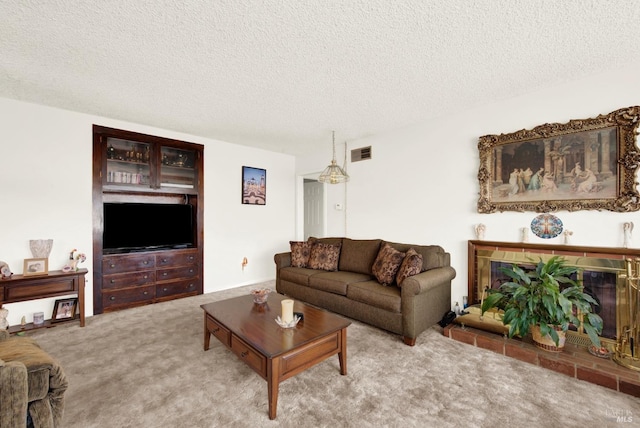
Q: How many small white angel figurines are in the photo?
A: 4